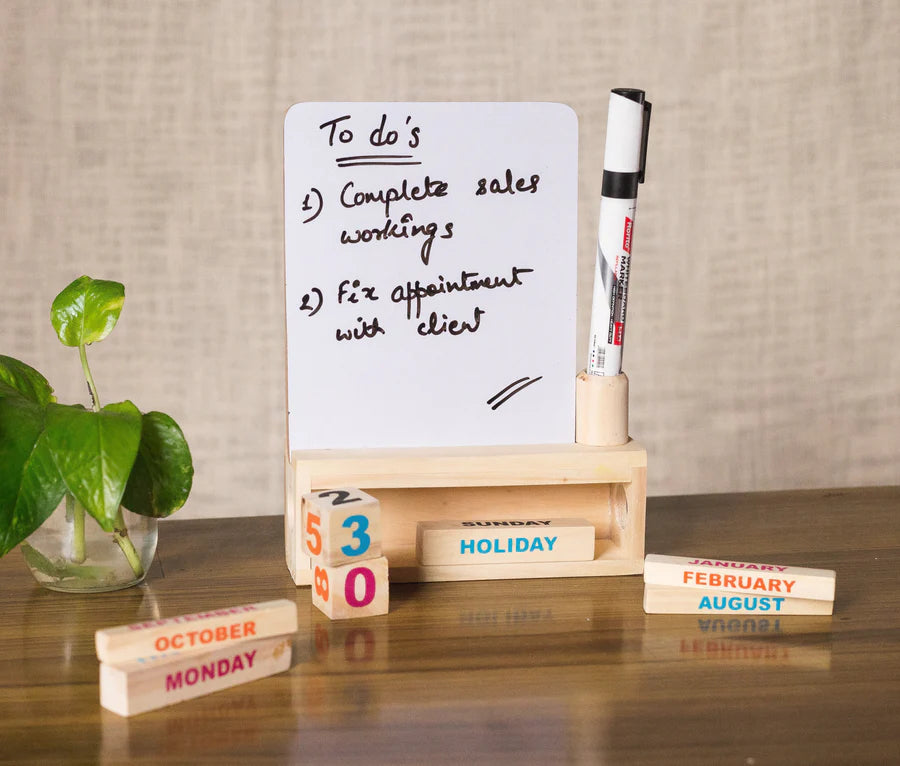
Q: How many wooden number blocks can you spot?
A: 2